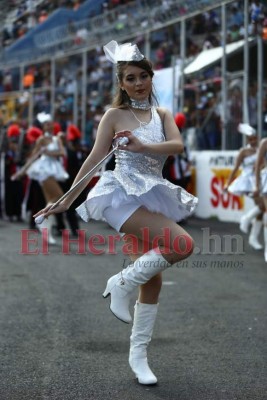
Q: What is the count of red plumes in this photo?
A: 5